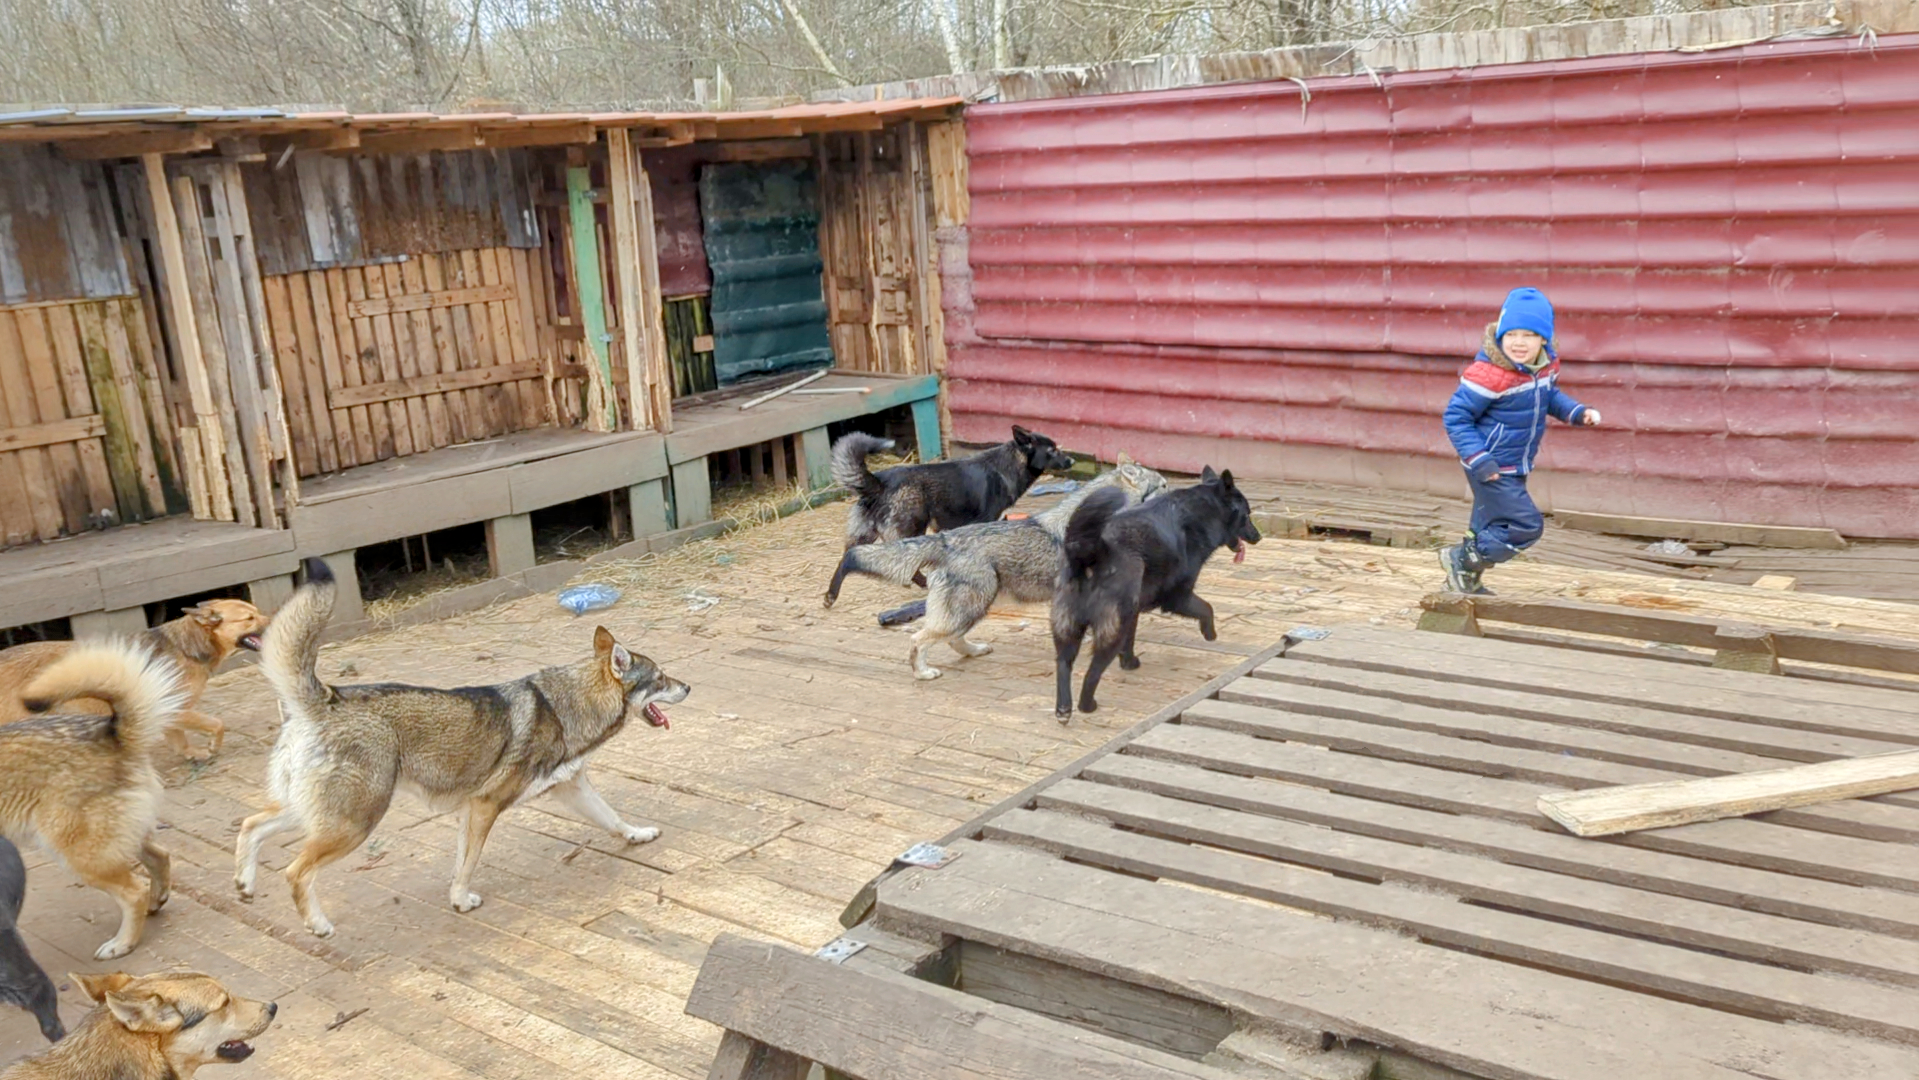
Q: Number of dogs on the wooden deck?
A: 8